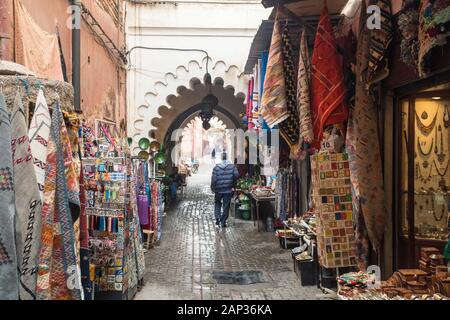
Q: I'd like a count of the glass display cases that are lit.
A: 1